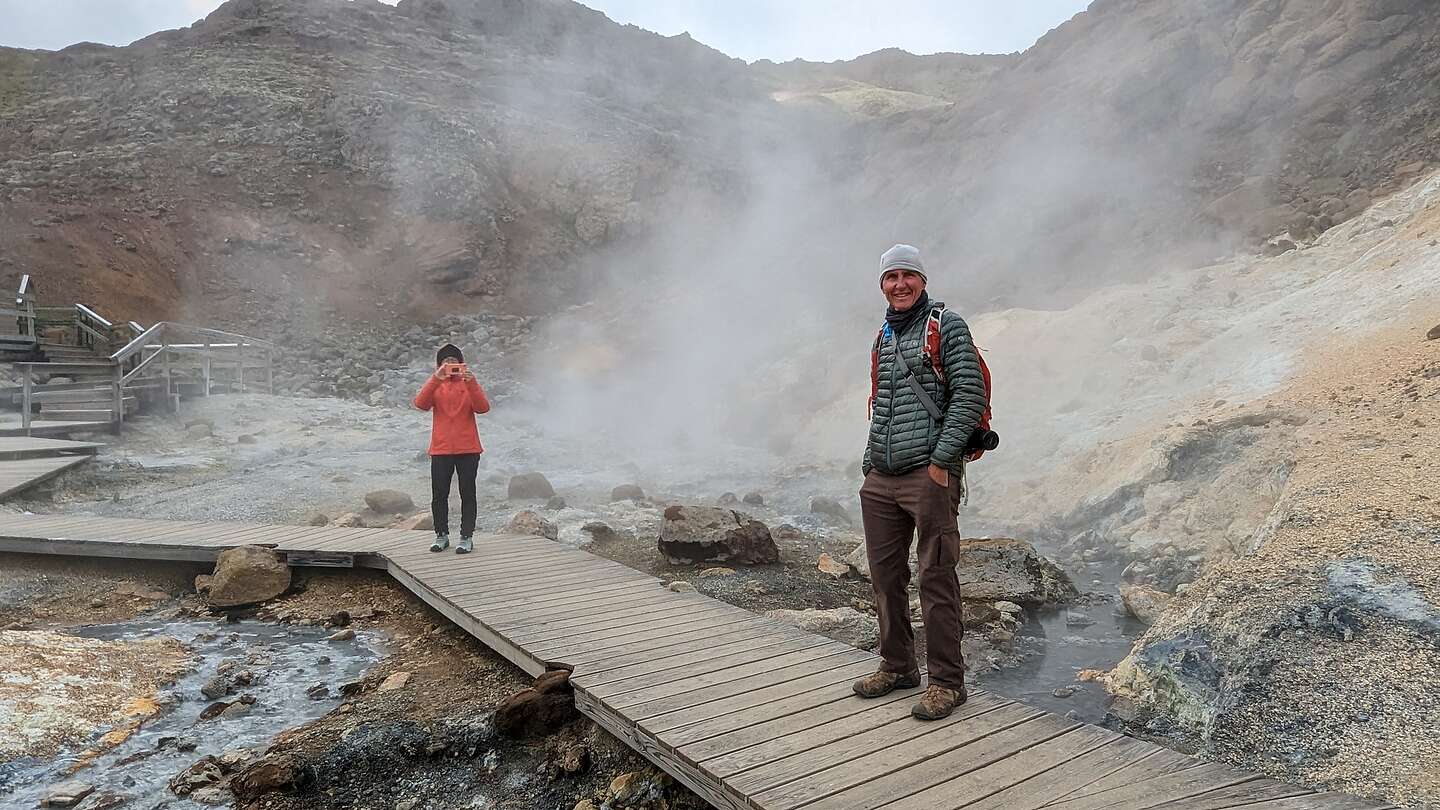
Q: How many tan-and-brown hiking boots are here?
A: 2